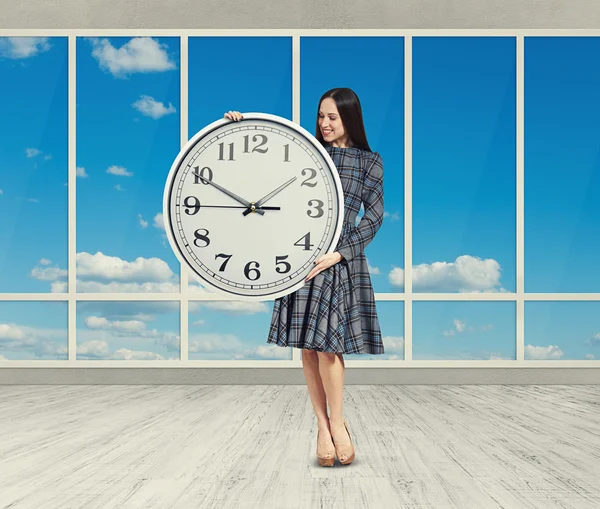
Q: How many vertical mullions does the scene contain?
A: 5